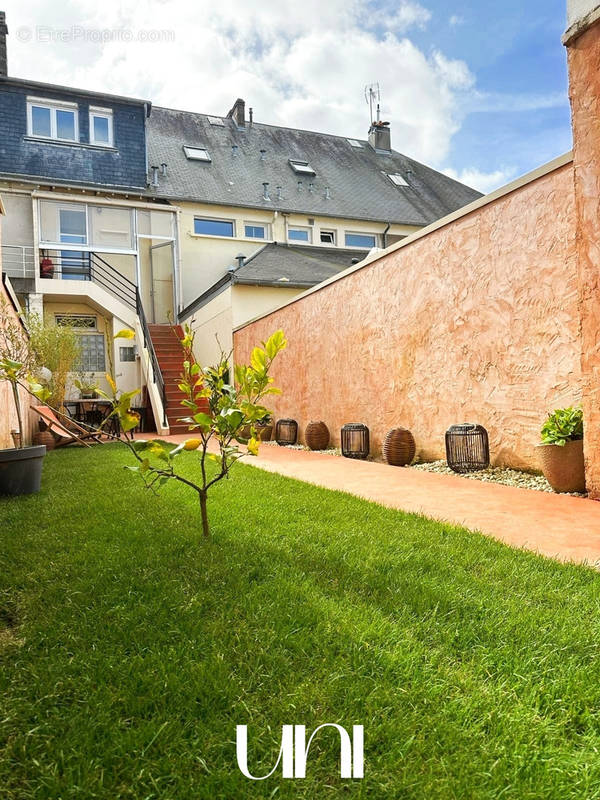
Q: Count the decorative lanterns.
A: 5